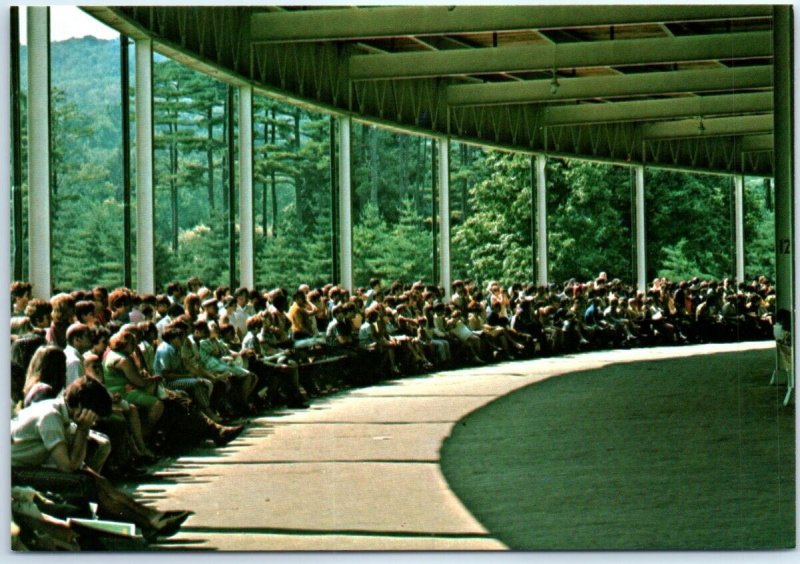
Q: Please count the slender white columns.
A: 8